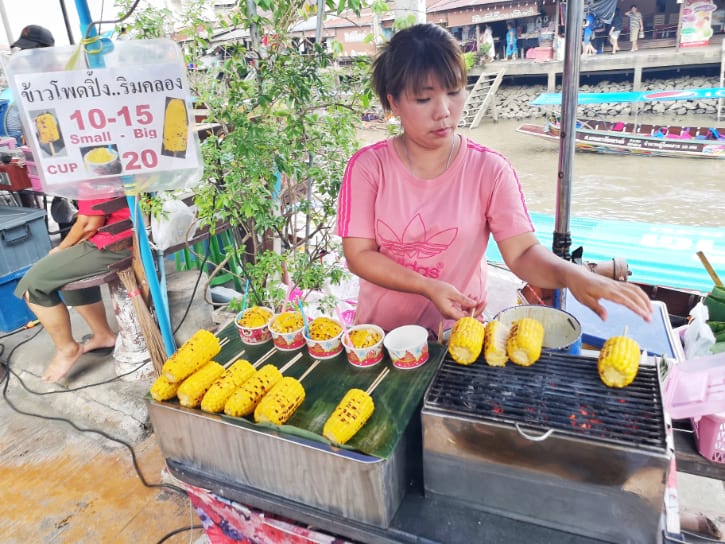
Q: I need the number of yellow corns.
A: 11